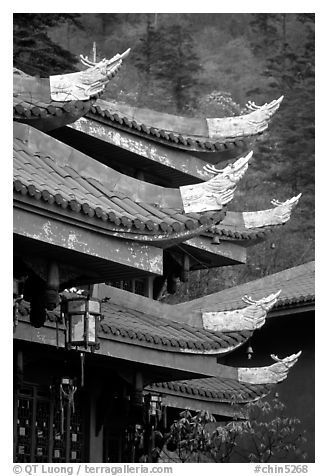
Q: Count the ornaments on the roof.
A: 6